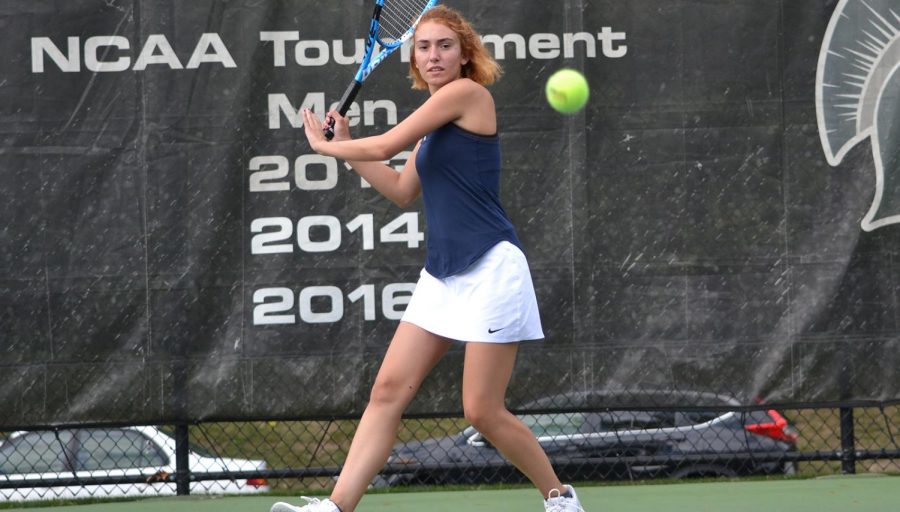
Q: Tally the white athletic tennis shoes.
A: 2